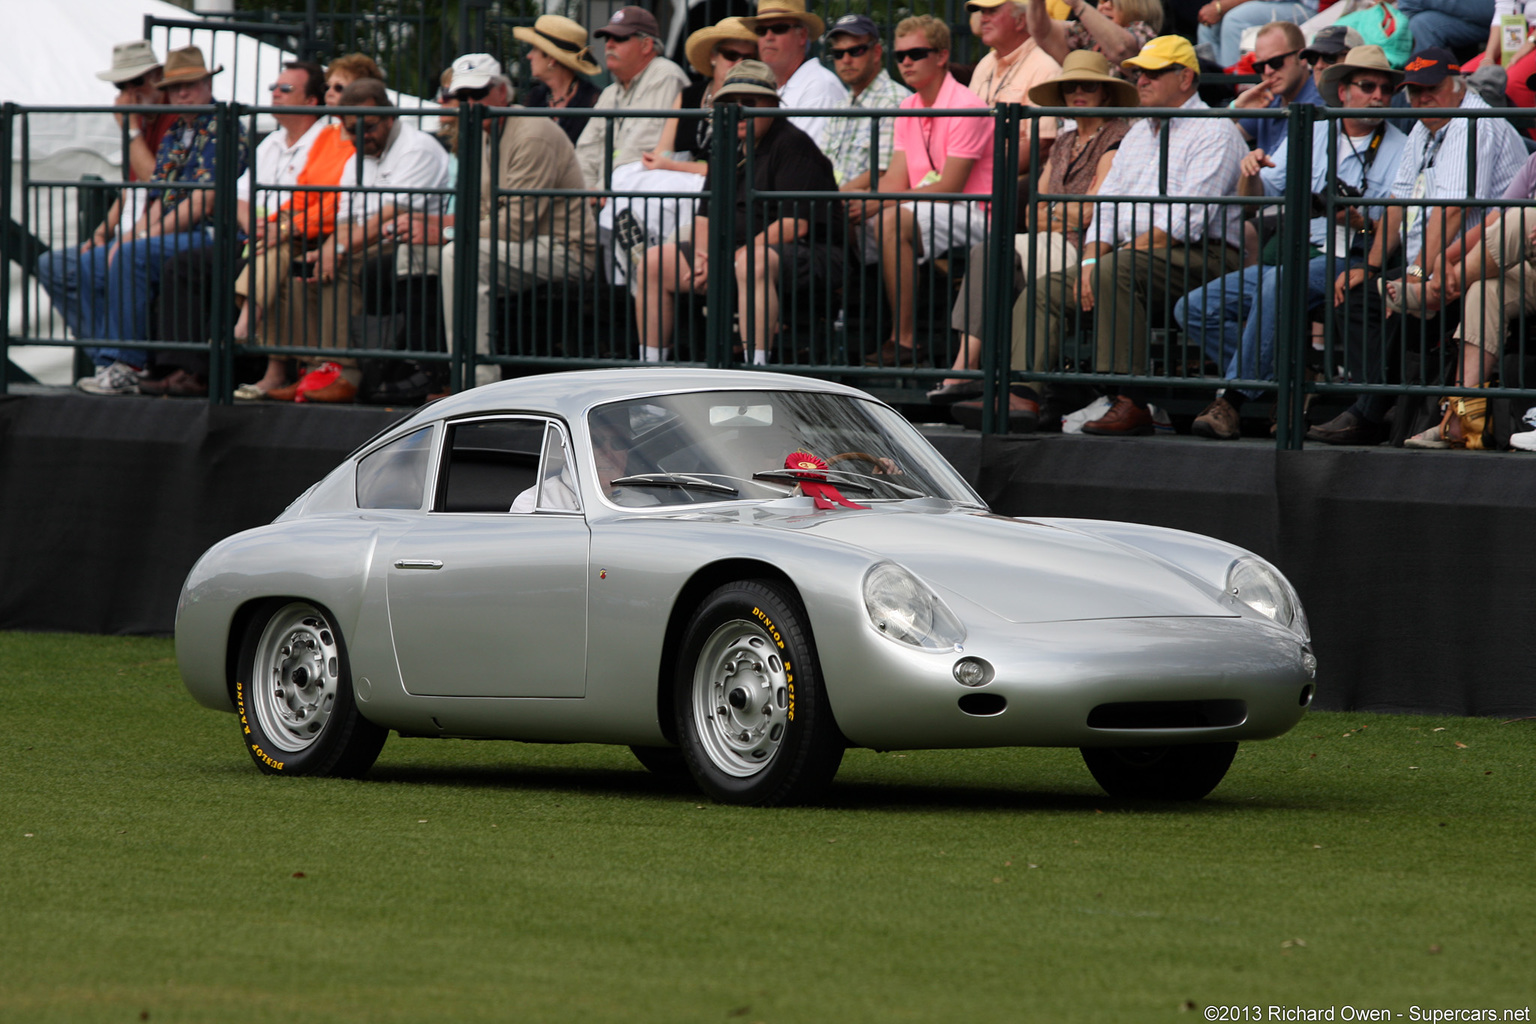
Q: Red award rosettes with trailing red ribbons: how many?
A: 1